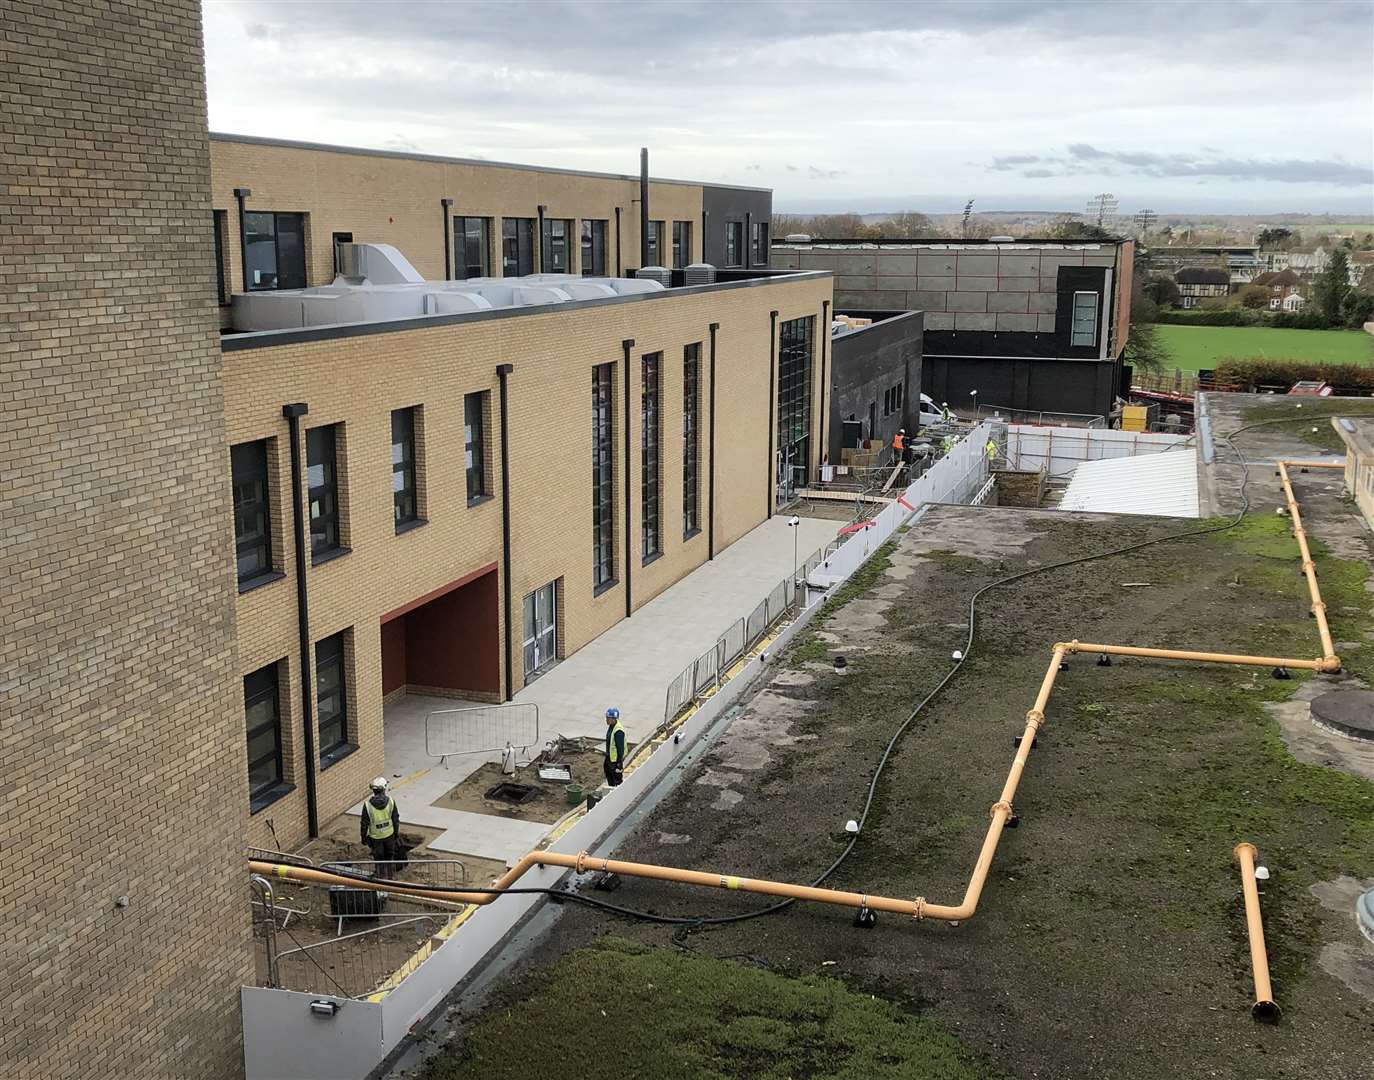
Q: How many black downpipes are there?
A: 12